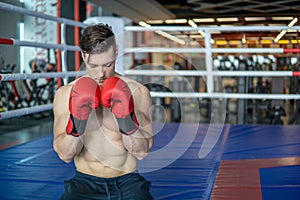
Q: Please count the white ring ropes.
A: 8